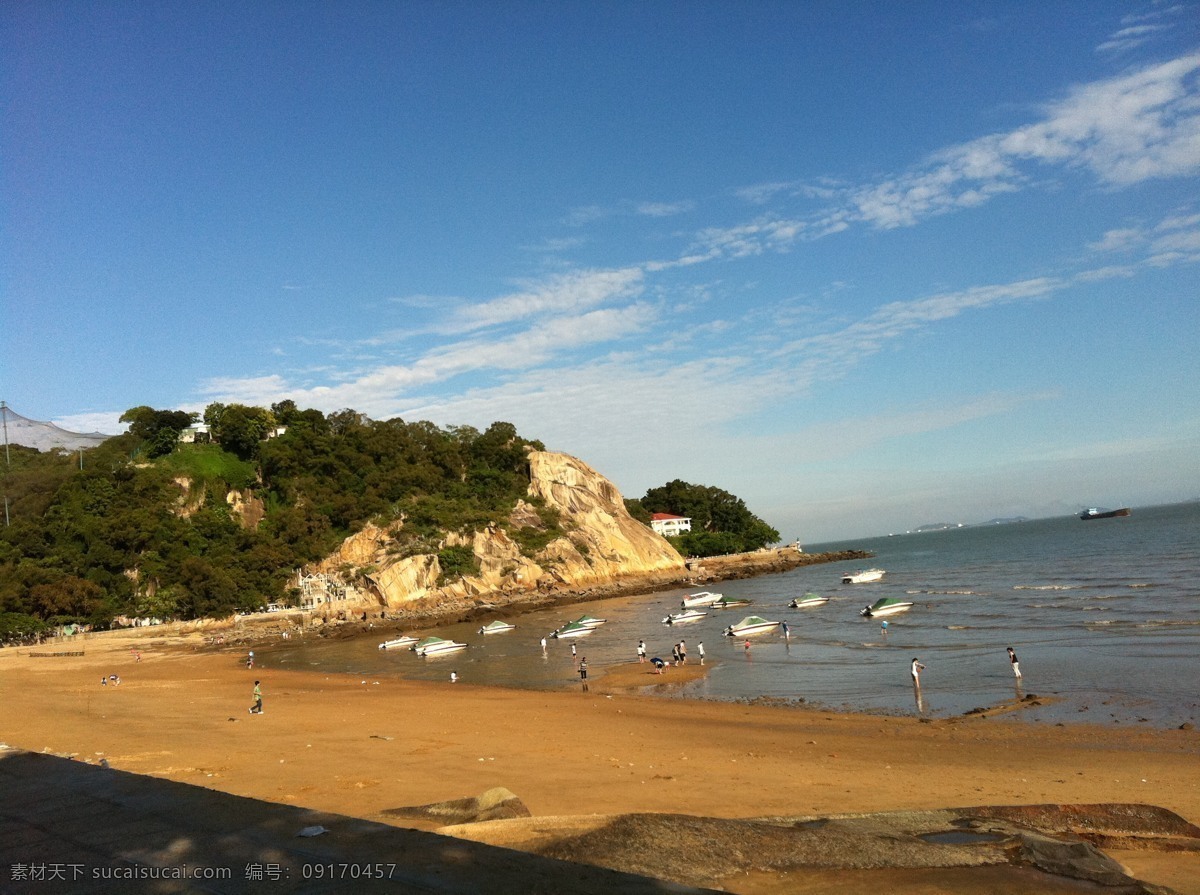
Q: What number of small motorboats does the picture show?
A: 13